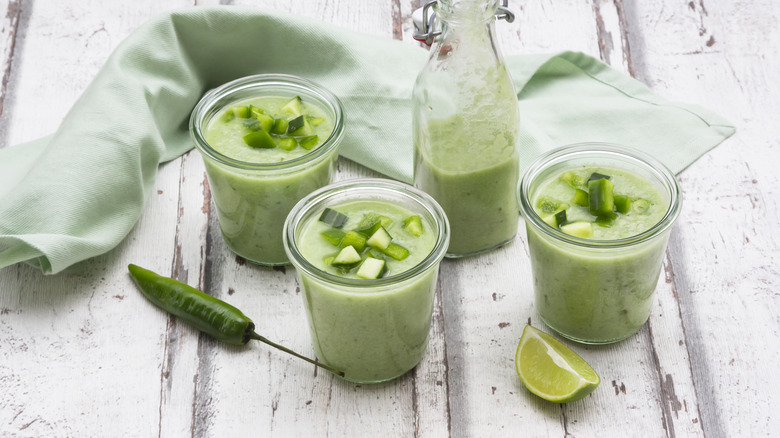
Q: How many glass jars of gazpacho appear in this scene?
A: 3